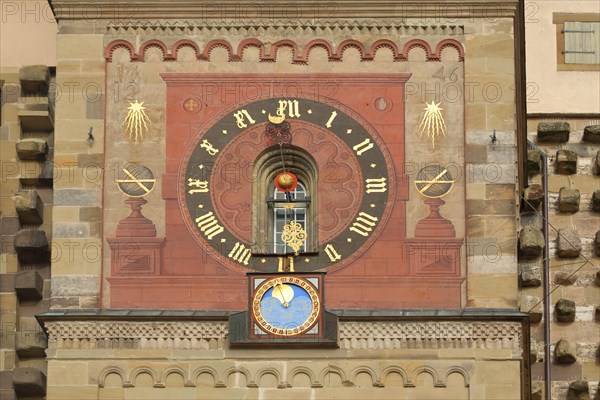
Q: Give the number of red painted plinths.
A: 2